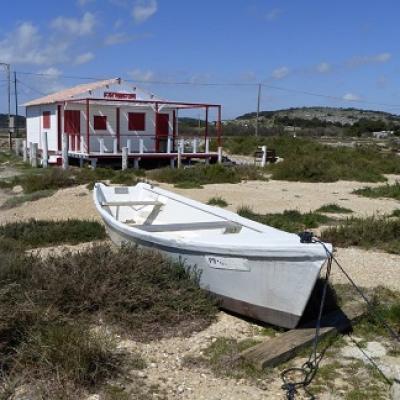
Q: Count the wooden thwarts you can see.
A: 2